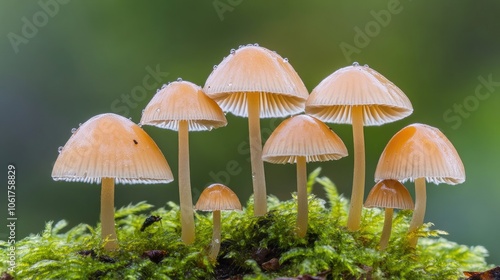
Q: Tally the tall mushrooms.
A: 6